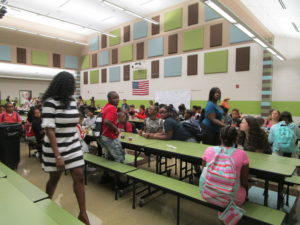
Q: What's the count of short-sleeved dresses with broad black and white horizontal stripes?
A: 1